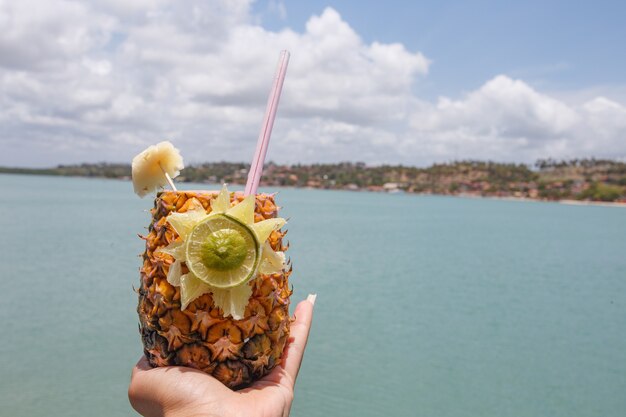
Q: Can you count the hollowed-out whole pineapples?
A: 1